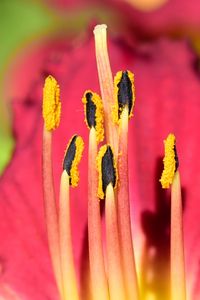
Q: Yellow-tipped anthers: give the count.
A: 6